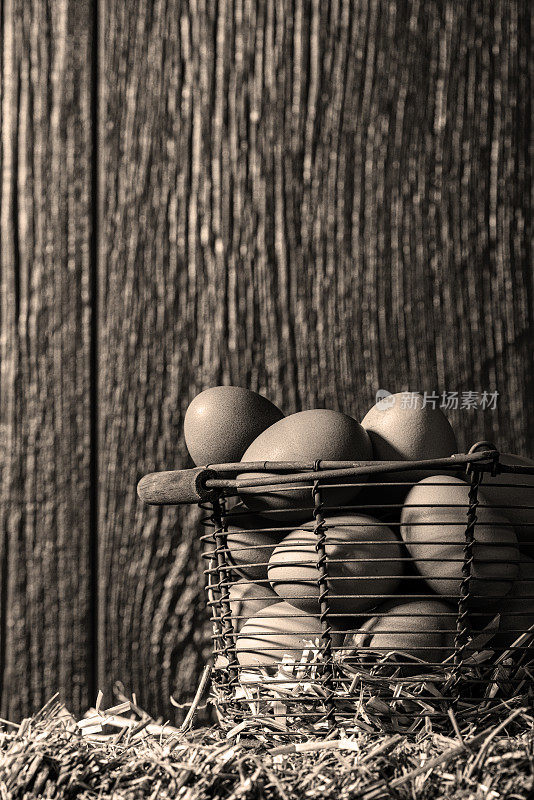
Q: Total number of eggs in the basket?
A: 11